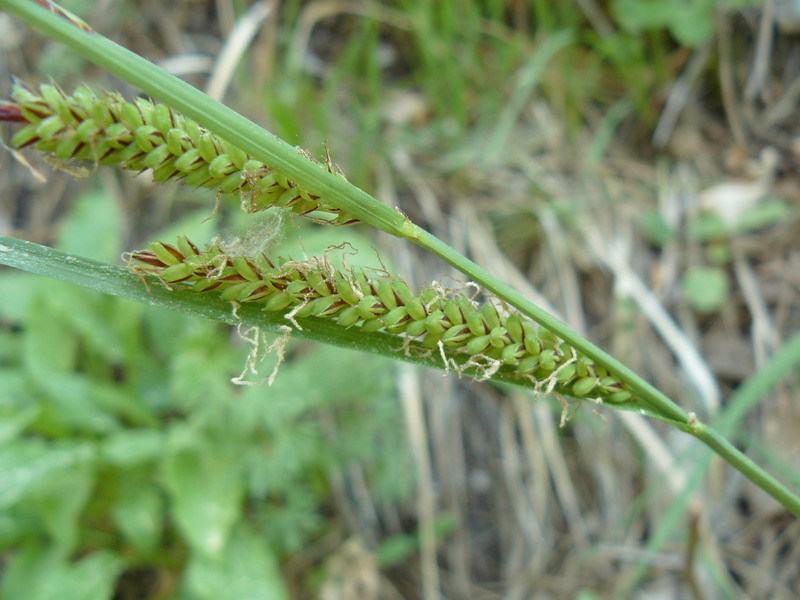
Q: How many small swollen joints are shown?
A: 2